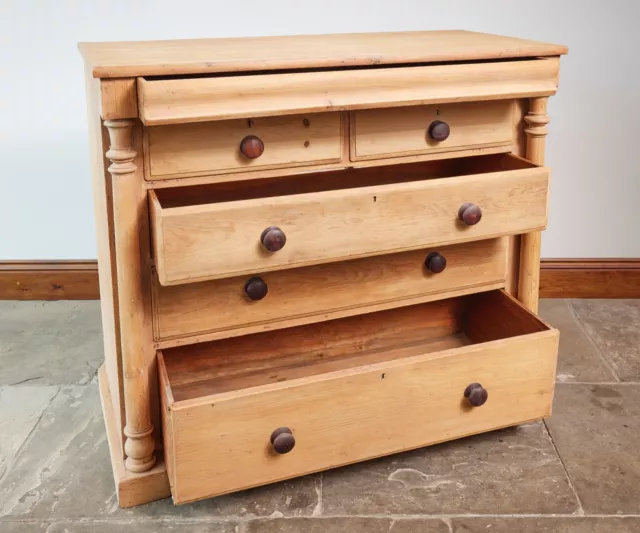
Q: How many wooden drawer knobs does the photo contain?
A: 8